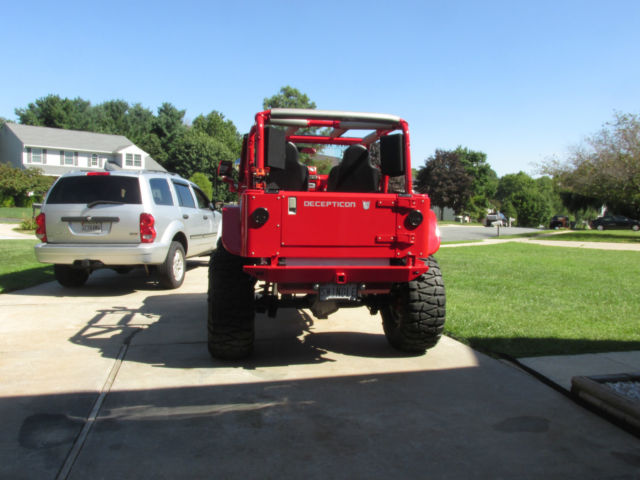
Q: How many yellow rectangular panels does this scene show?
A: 0